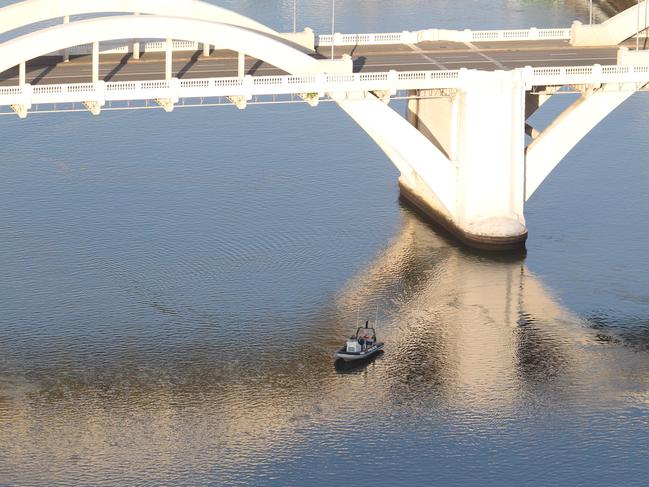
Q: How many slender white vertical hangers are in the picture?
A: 7